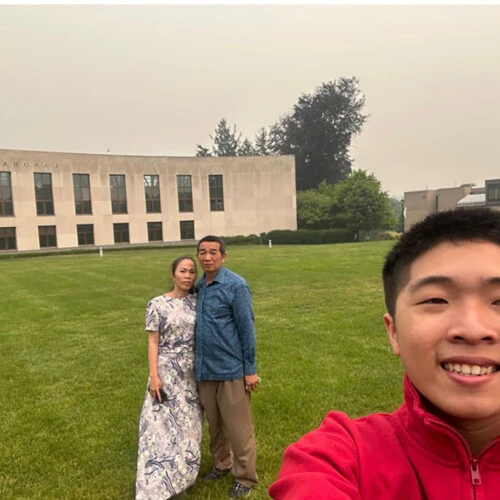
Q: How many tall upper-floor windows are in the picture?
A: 7